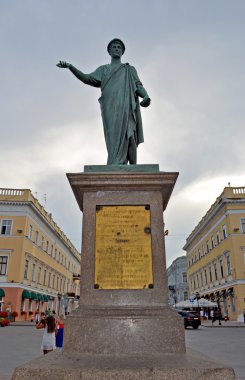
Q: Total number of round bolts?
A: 5